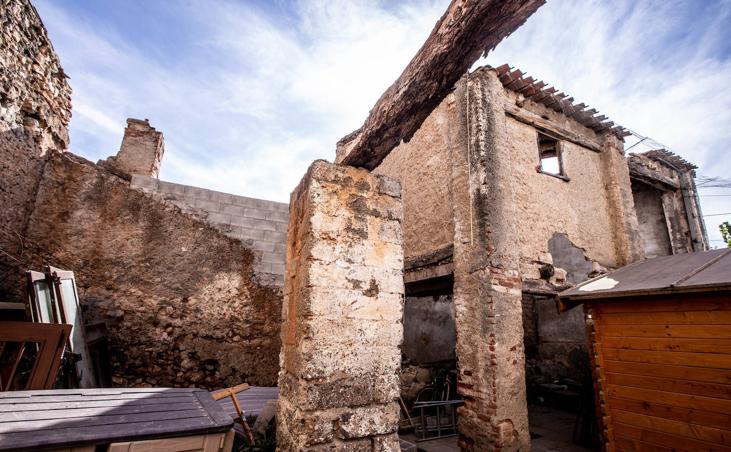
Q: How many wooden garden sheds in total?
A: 1